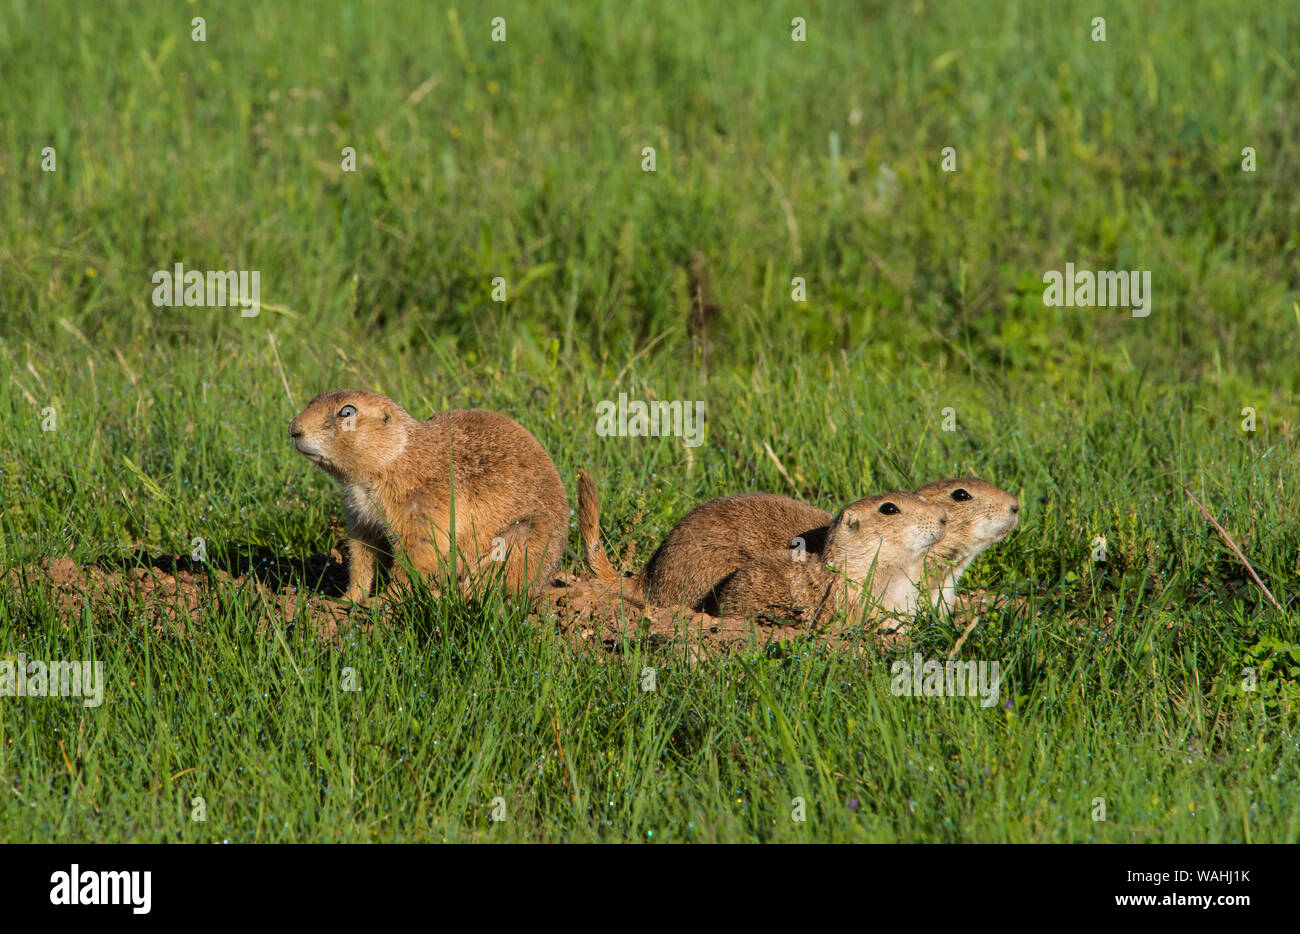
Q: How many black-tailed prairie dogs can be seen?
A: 3